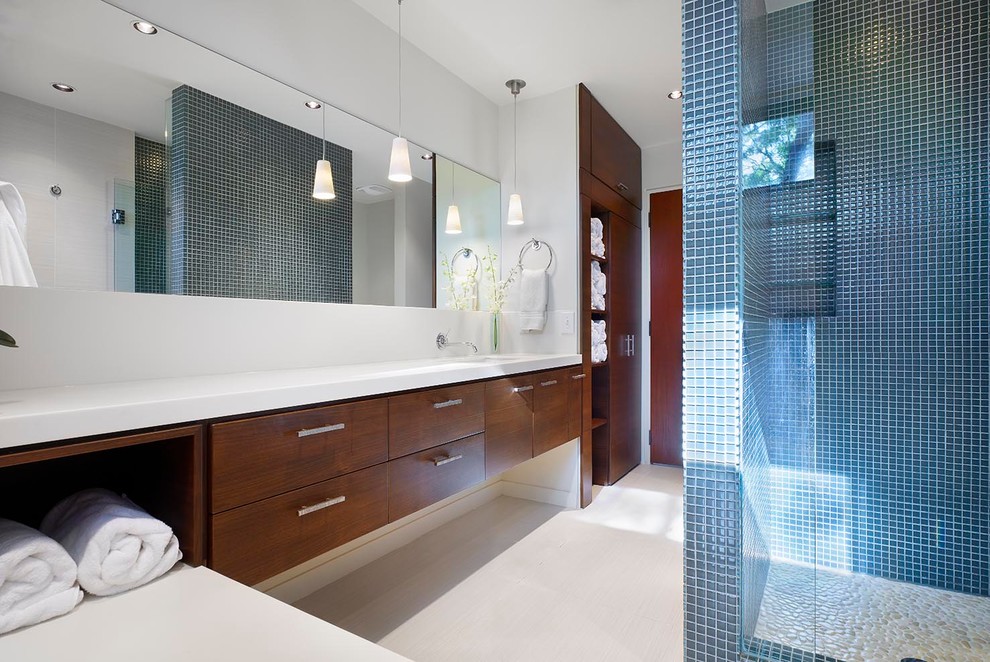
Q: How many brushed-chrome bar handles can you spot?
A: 10